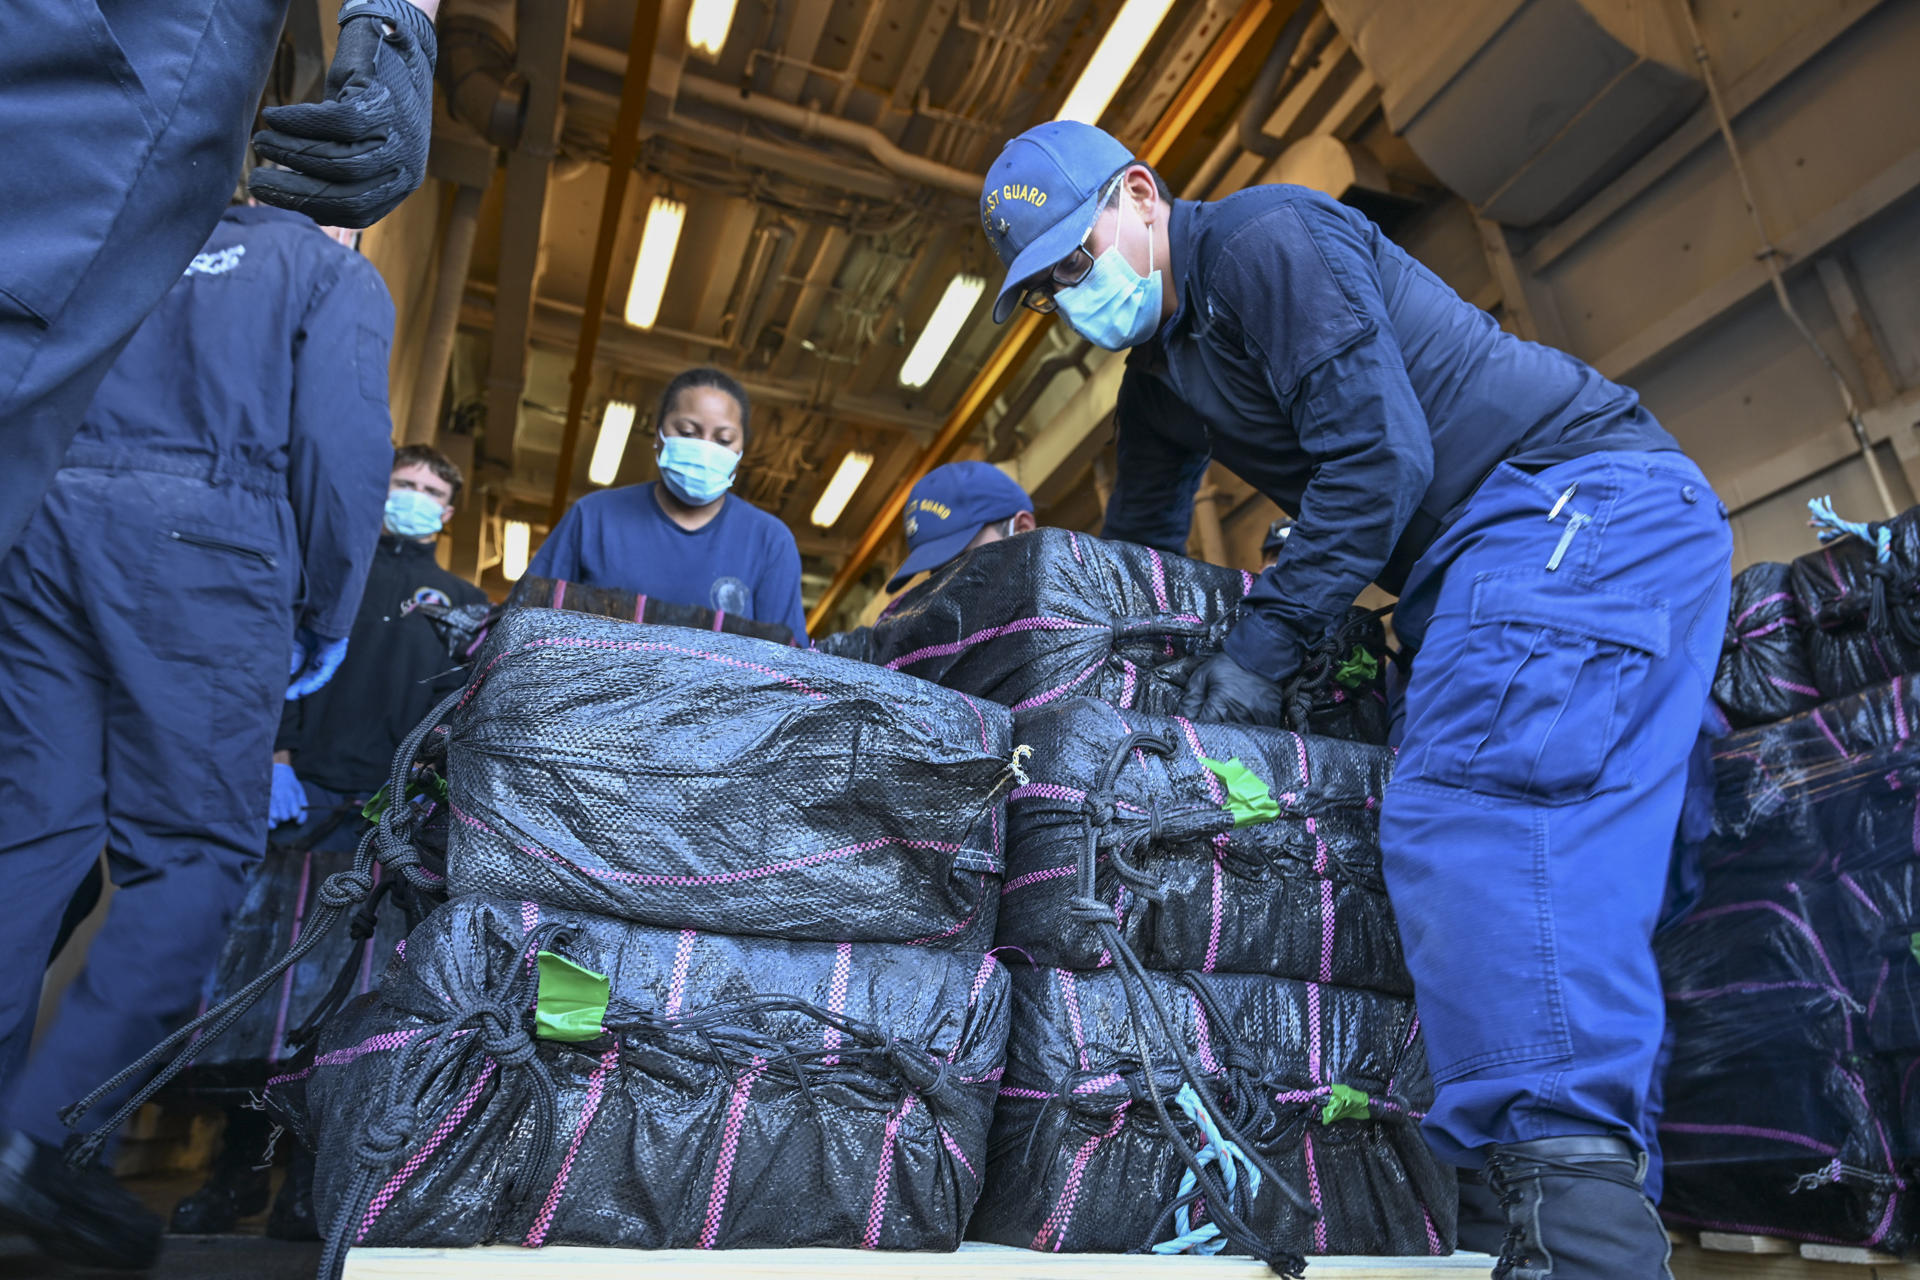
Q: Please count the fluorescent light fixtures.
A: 7